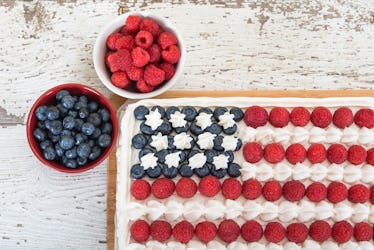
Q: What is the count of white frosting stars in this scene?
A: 12